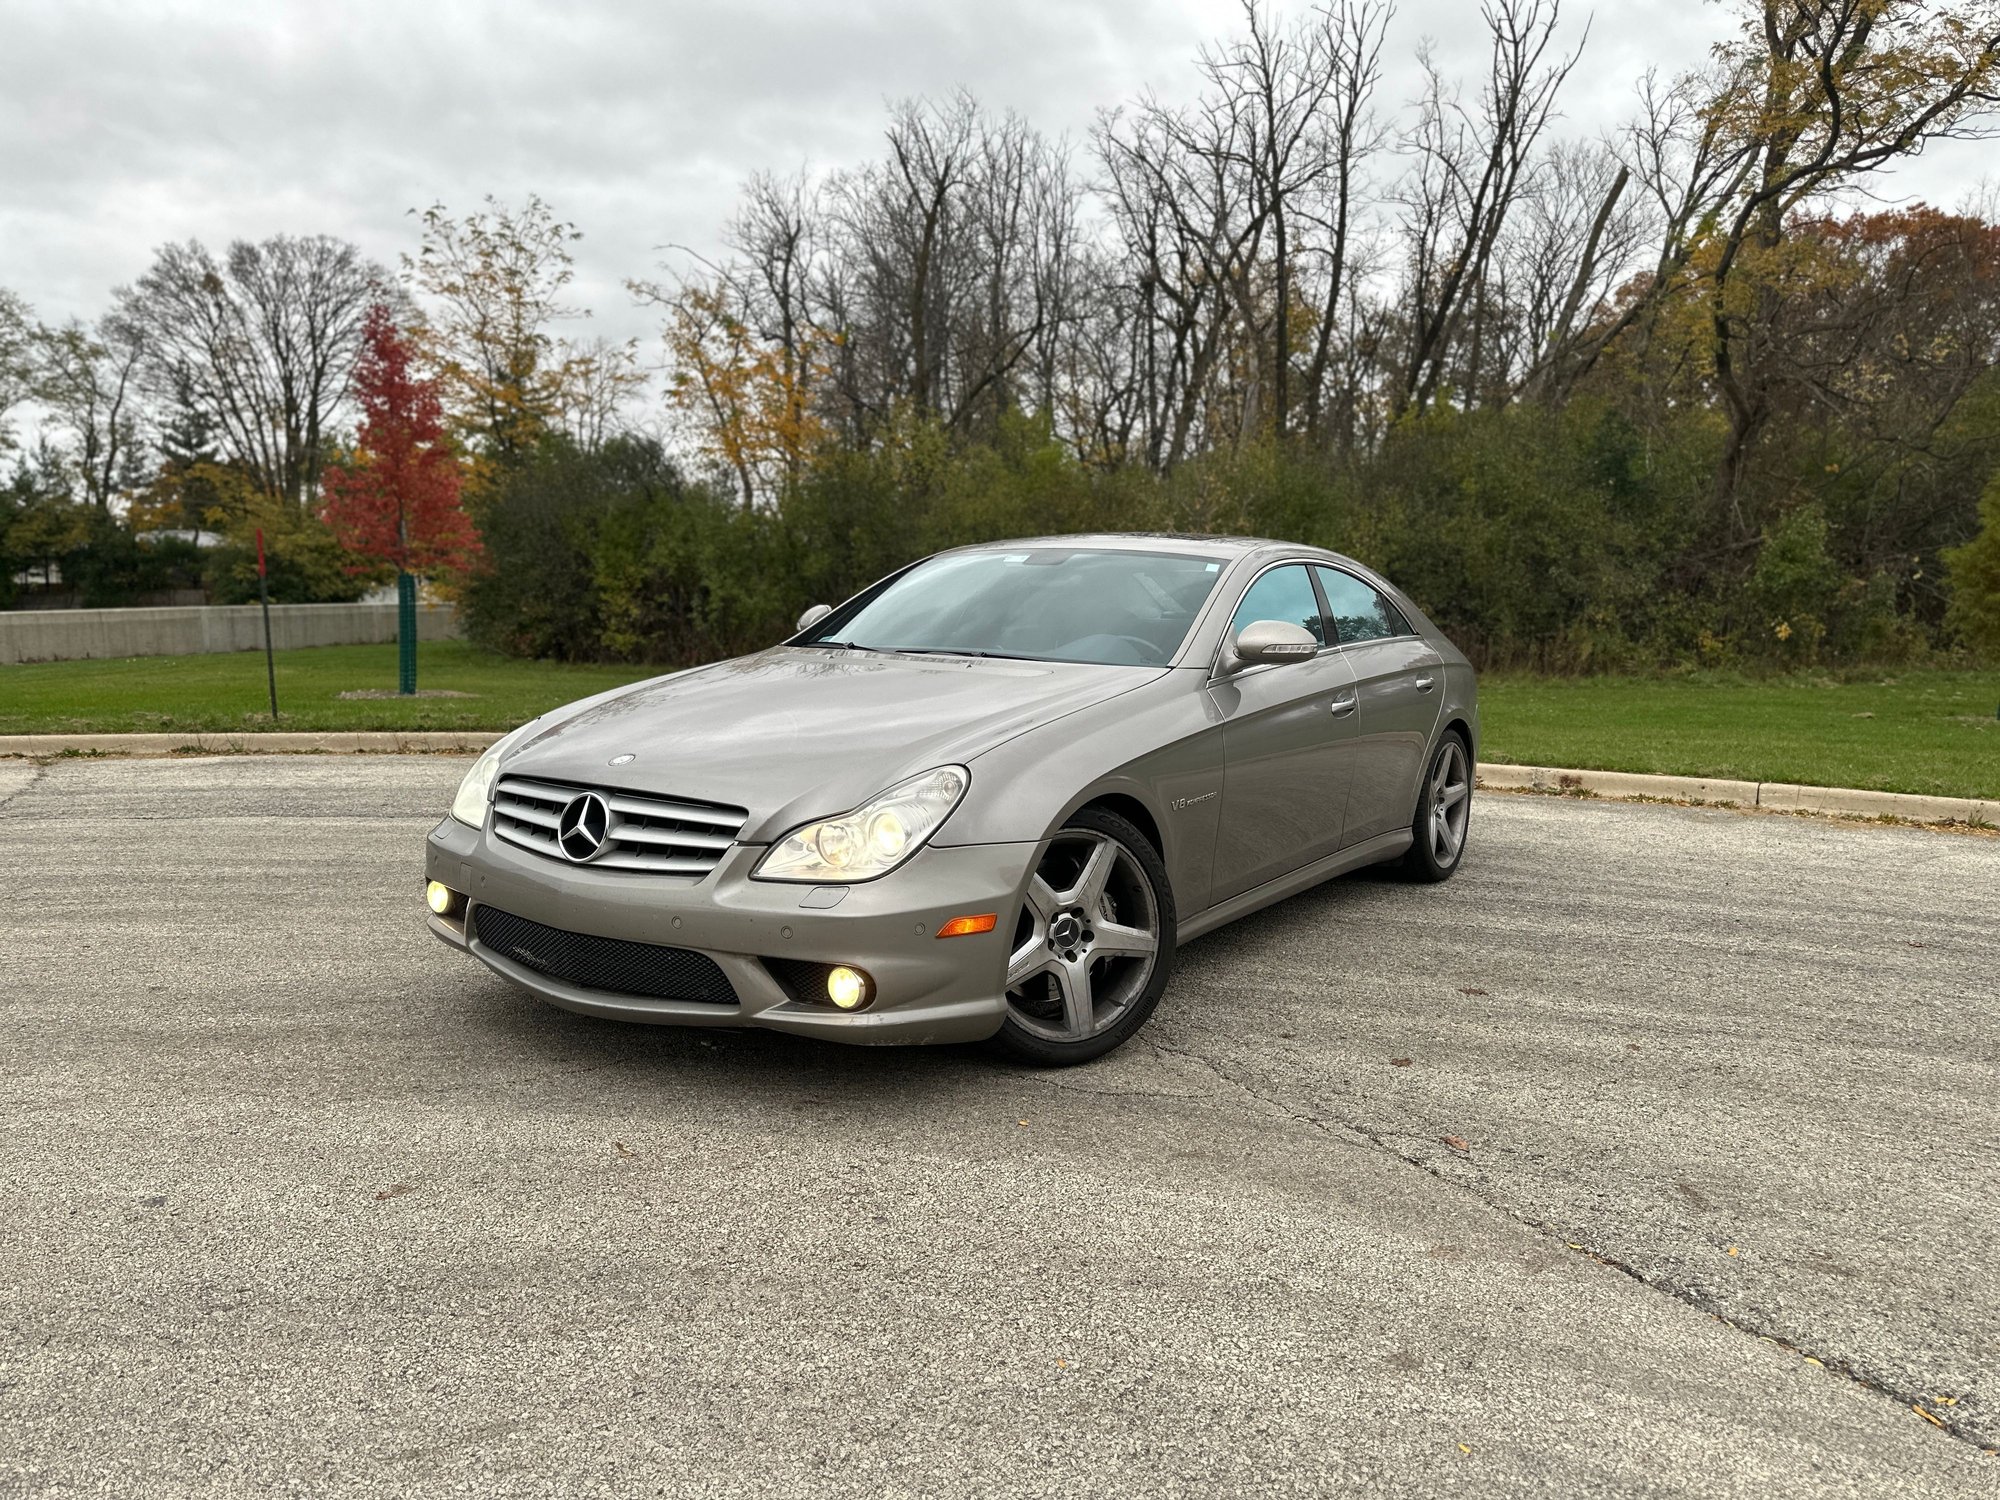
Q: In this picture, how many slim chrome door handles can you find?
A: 2